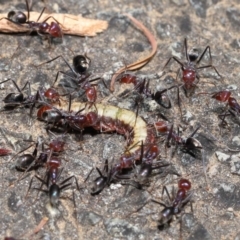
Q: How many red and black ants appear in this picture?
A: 13